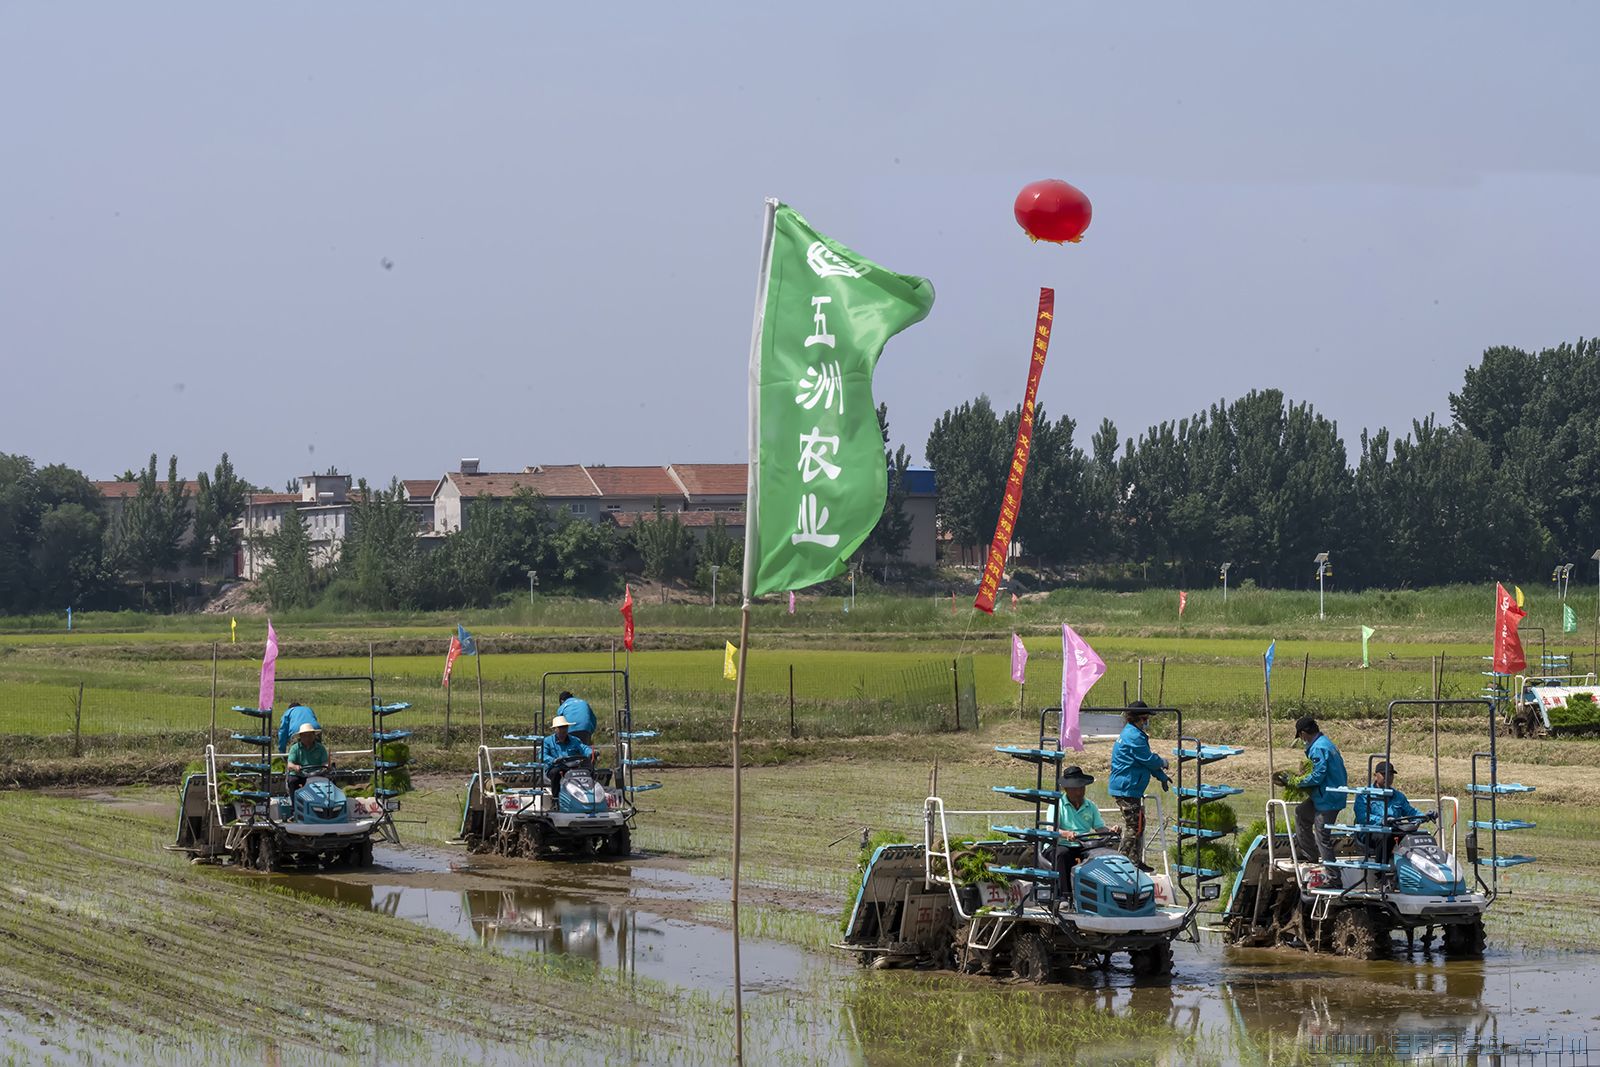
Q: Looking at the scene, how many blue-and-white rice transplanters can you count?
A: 5